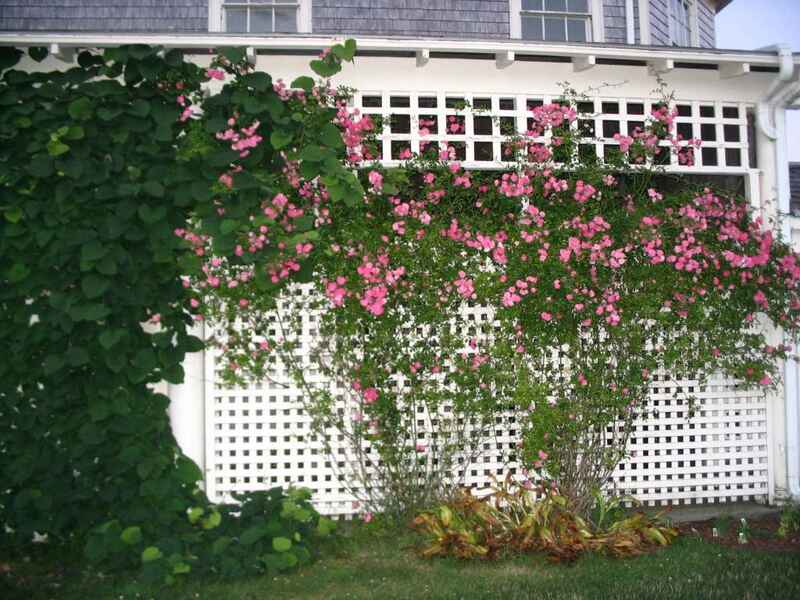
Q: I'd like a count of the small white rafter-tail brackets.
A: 7